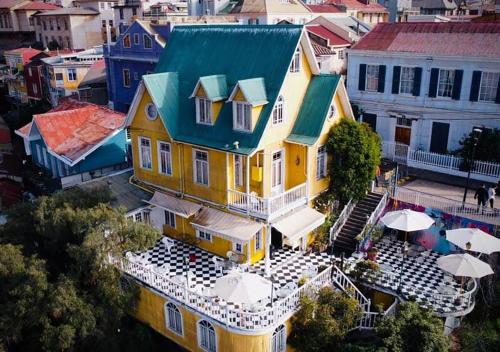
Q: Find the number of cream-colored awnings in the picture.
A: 3